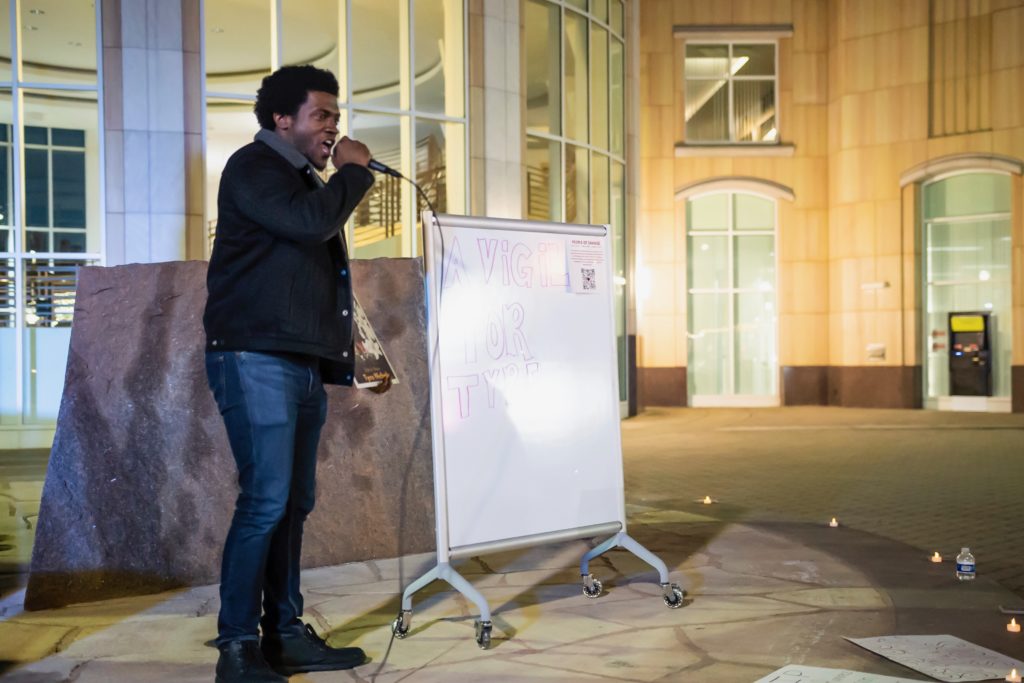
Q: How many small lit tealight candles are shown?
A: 5